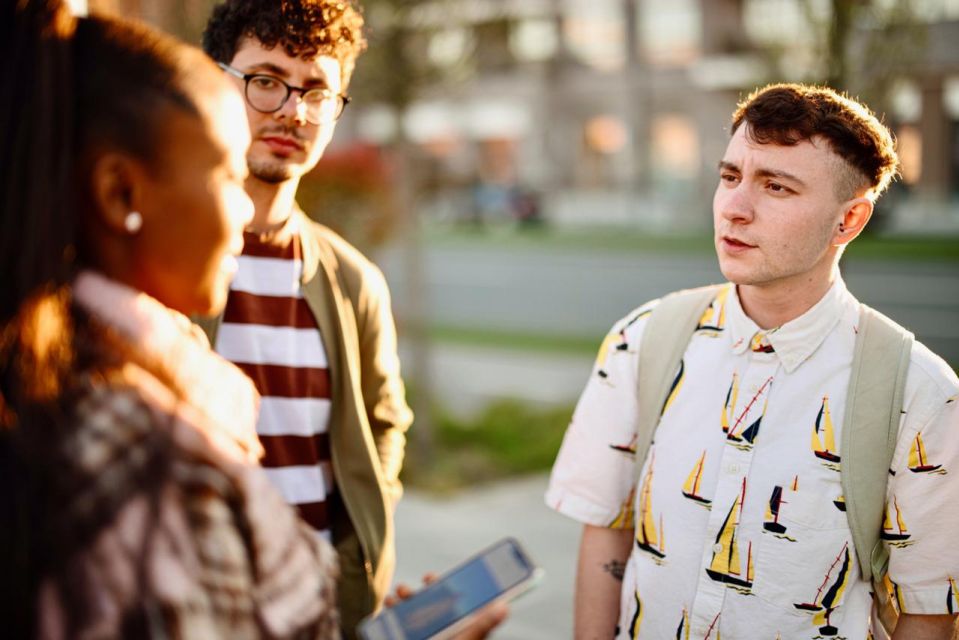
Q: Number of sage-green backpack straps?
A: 2